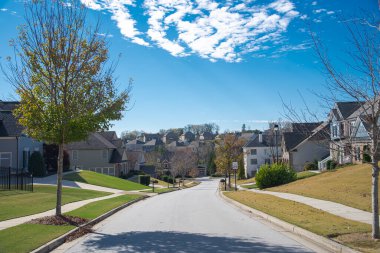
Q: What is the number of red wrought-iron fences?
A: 0